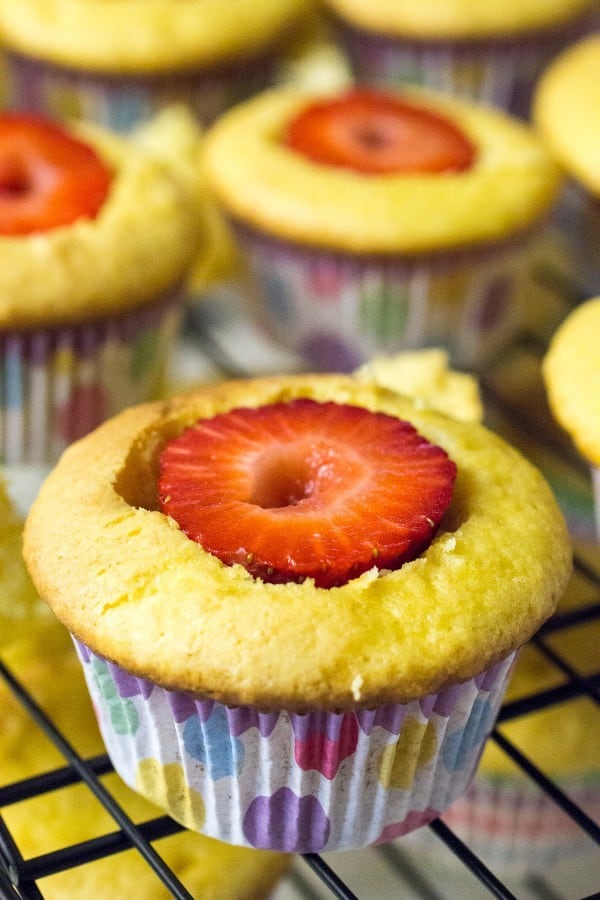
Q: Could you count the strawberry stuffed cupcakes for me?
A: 3